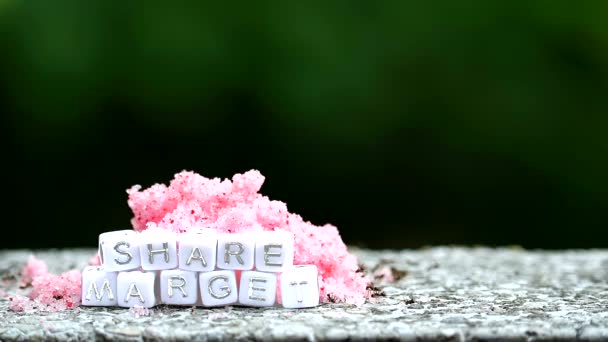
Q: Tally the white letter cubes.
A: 11